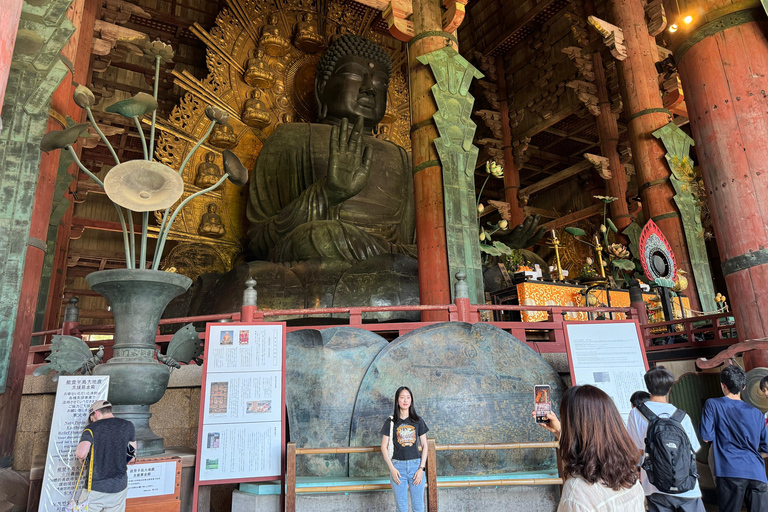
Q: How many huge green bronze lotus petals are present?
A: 2